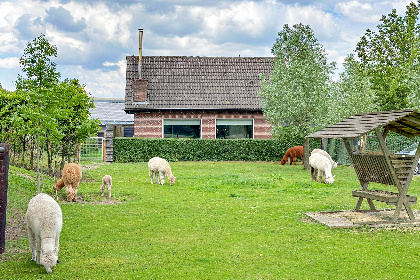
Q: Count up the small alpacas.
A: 1